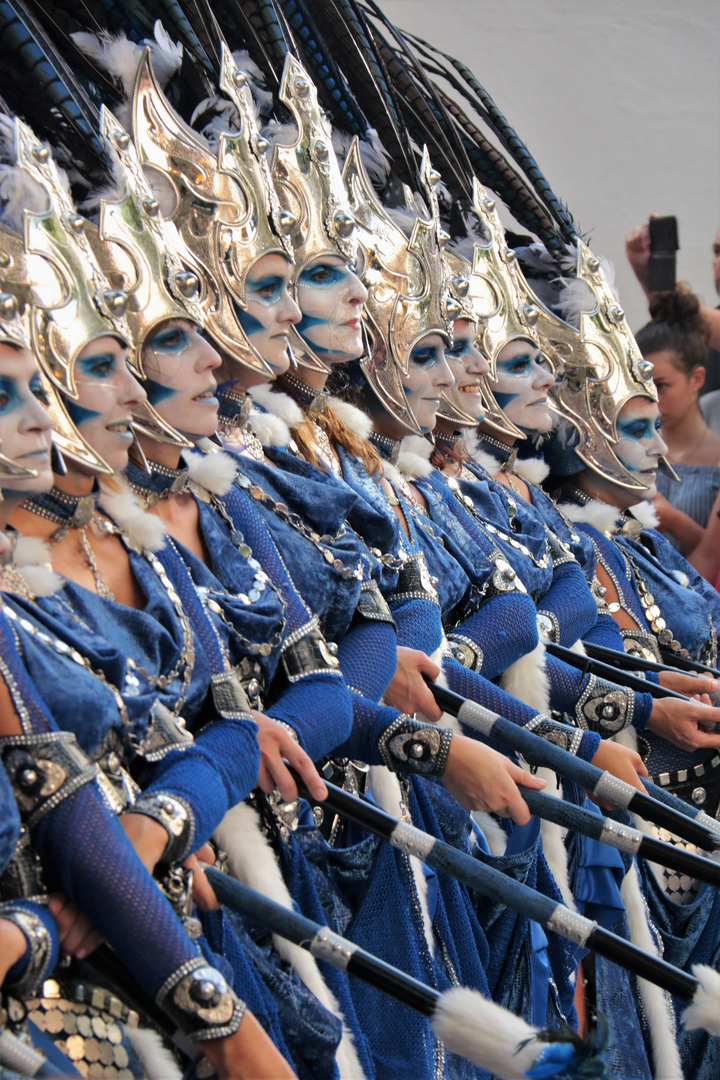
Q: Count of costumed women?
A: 9